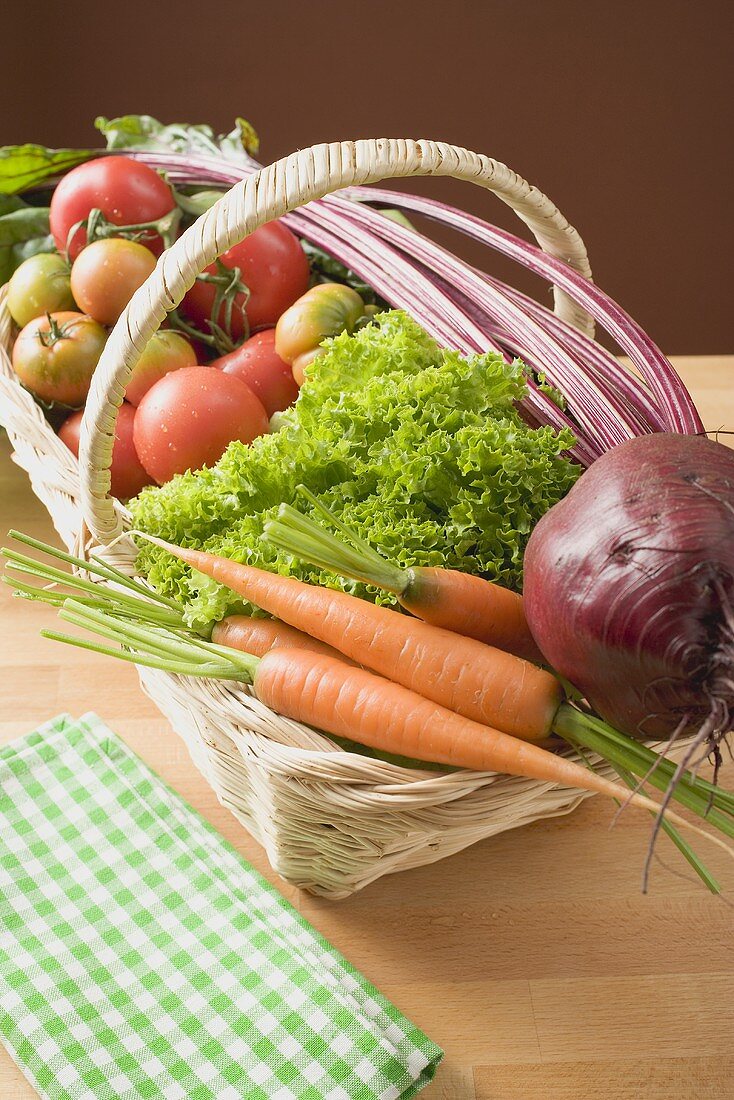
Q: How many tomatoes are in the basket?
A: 10